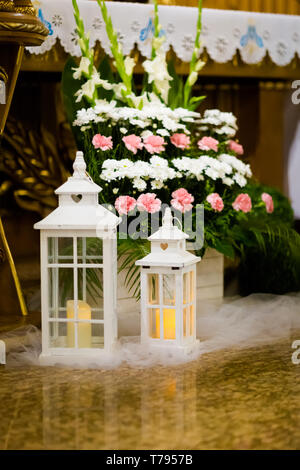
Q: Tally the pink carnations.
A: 12